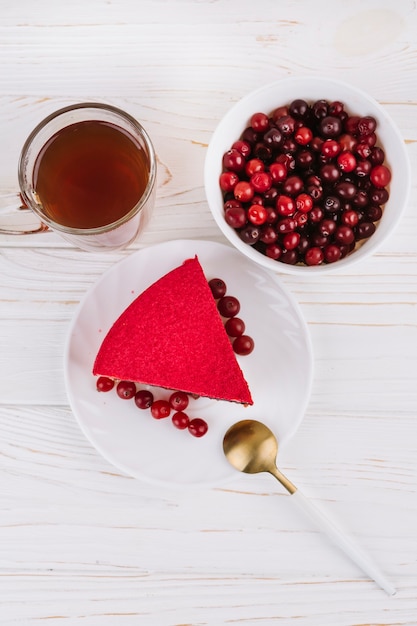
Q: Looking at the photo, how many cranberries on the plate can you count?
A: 11